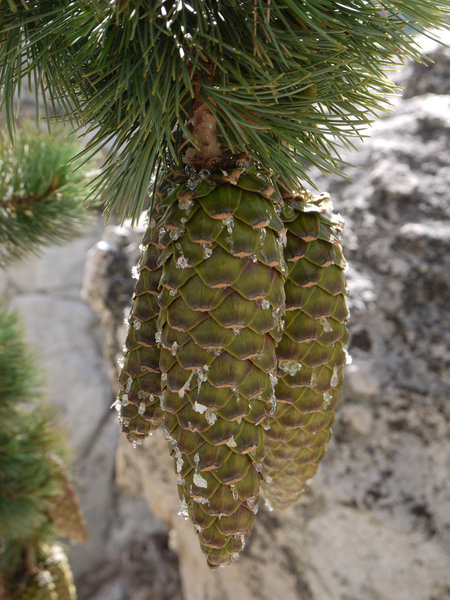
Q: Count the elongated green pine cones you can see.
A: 3